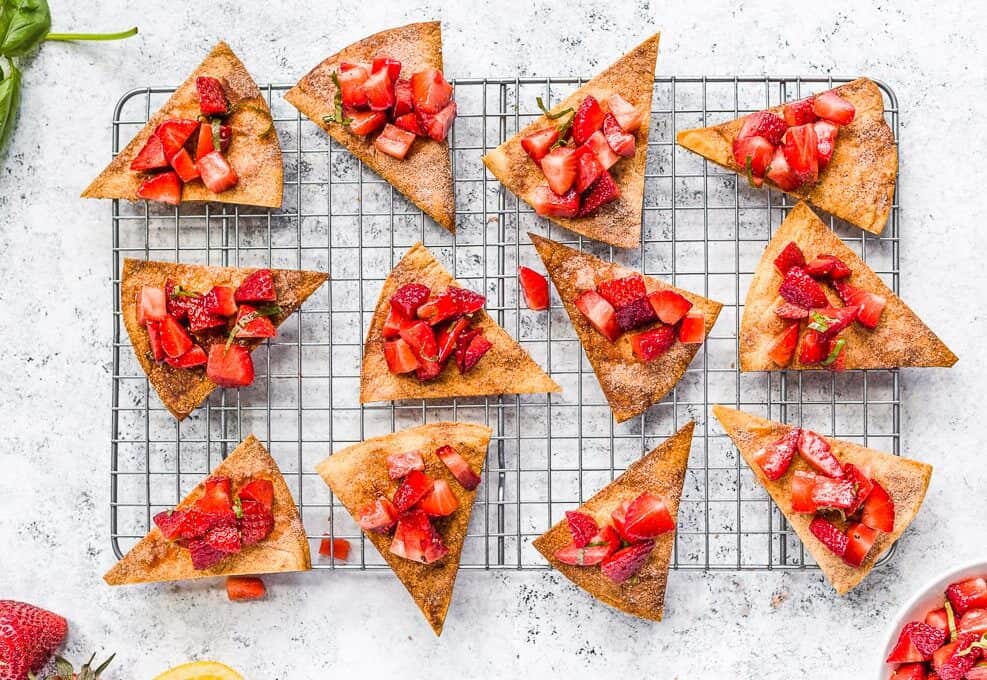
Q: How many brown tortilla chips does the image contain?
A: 12